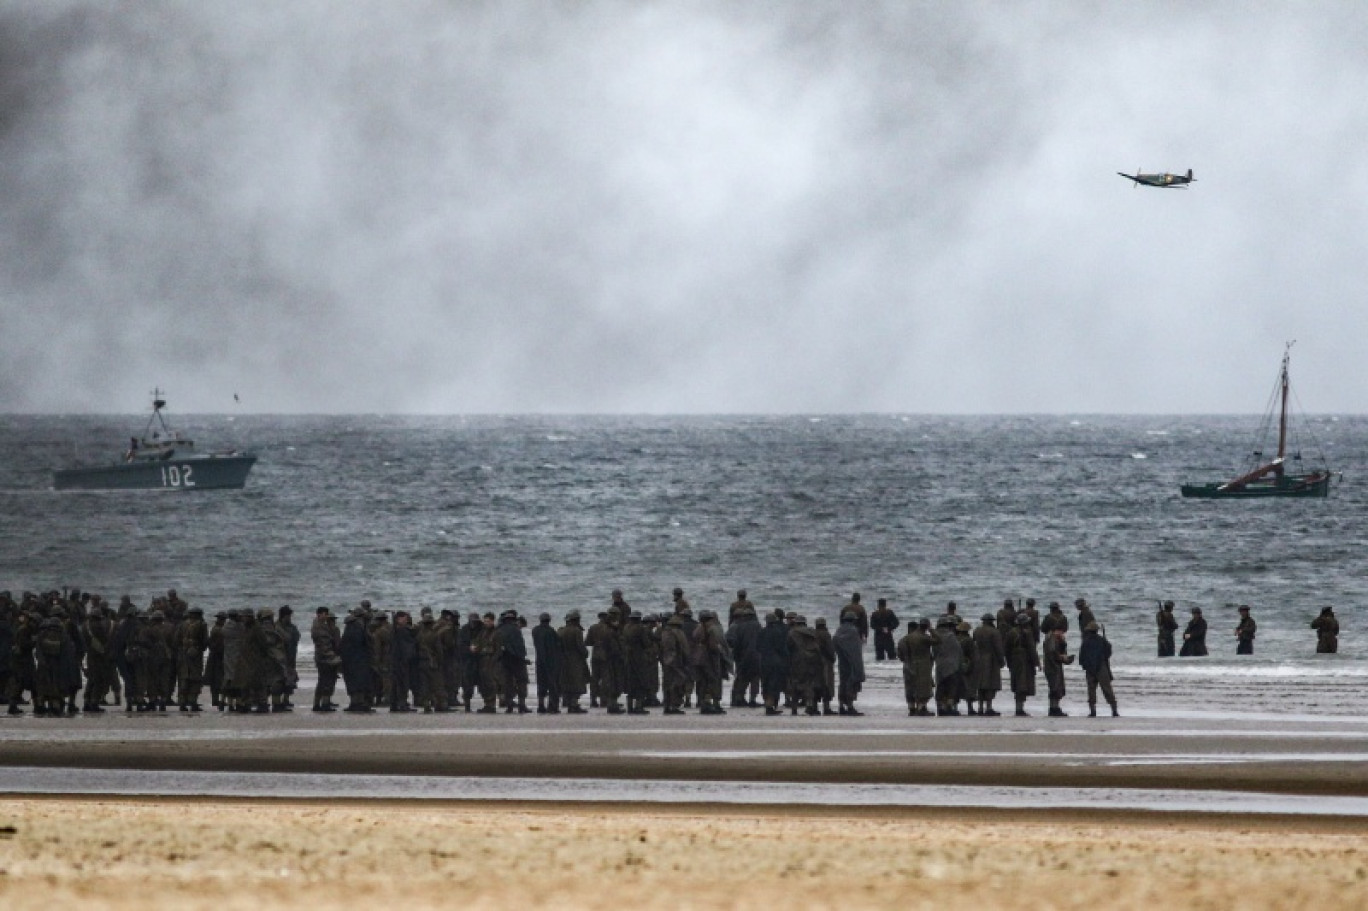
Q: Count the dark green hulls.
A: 1